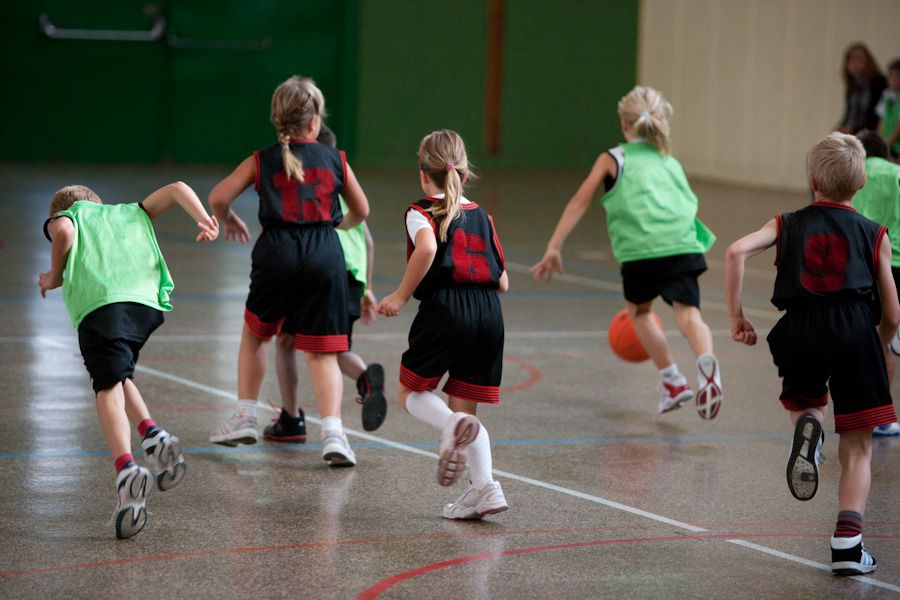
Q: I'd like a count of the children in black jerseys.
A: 3